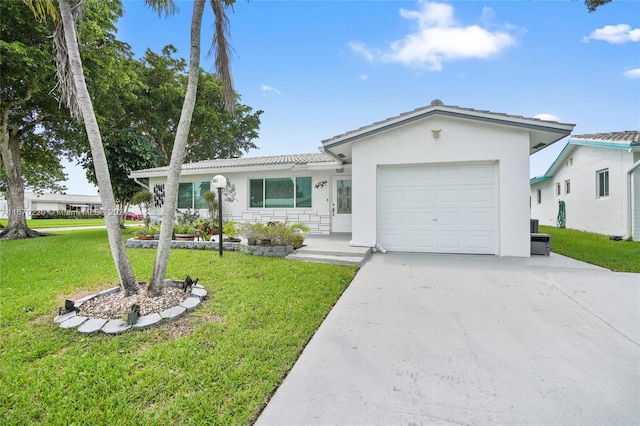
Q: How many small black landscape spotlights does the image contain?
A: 3